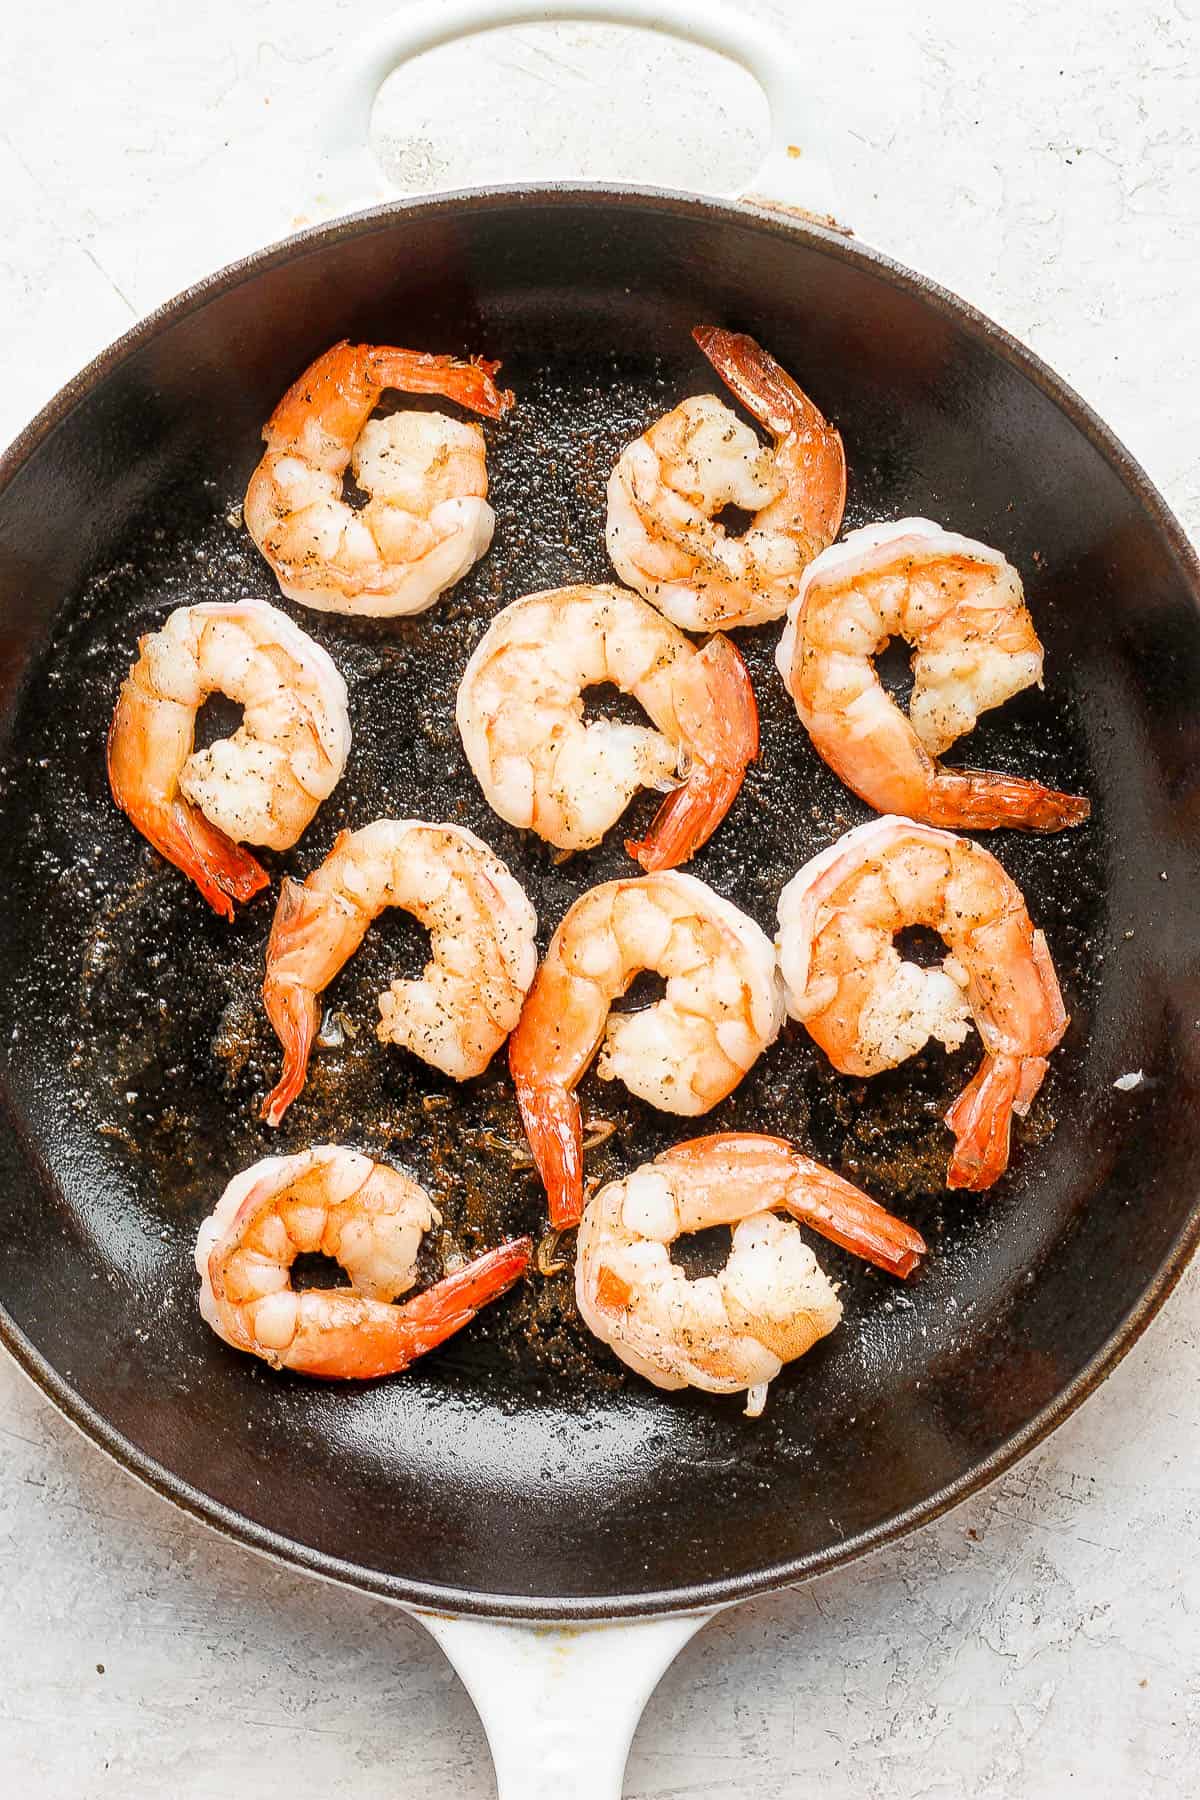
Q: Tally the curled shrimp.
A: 10